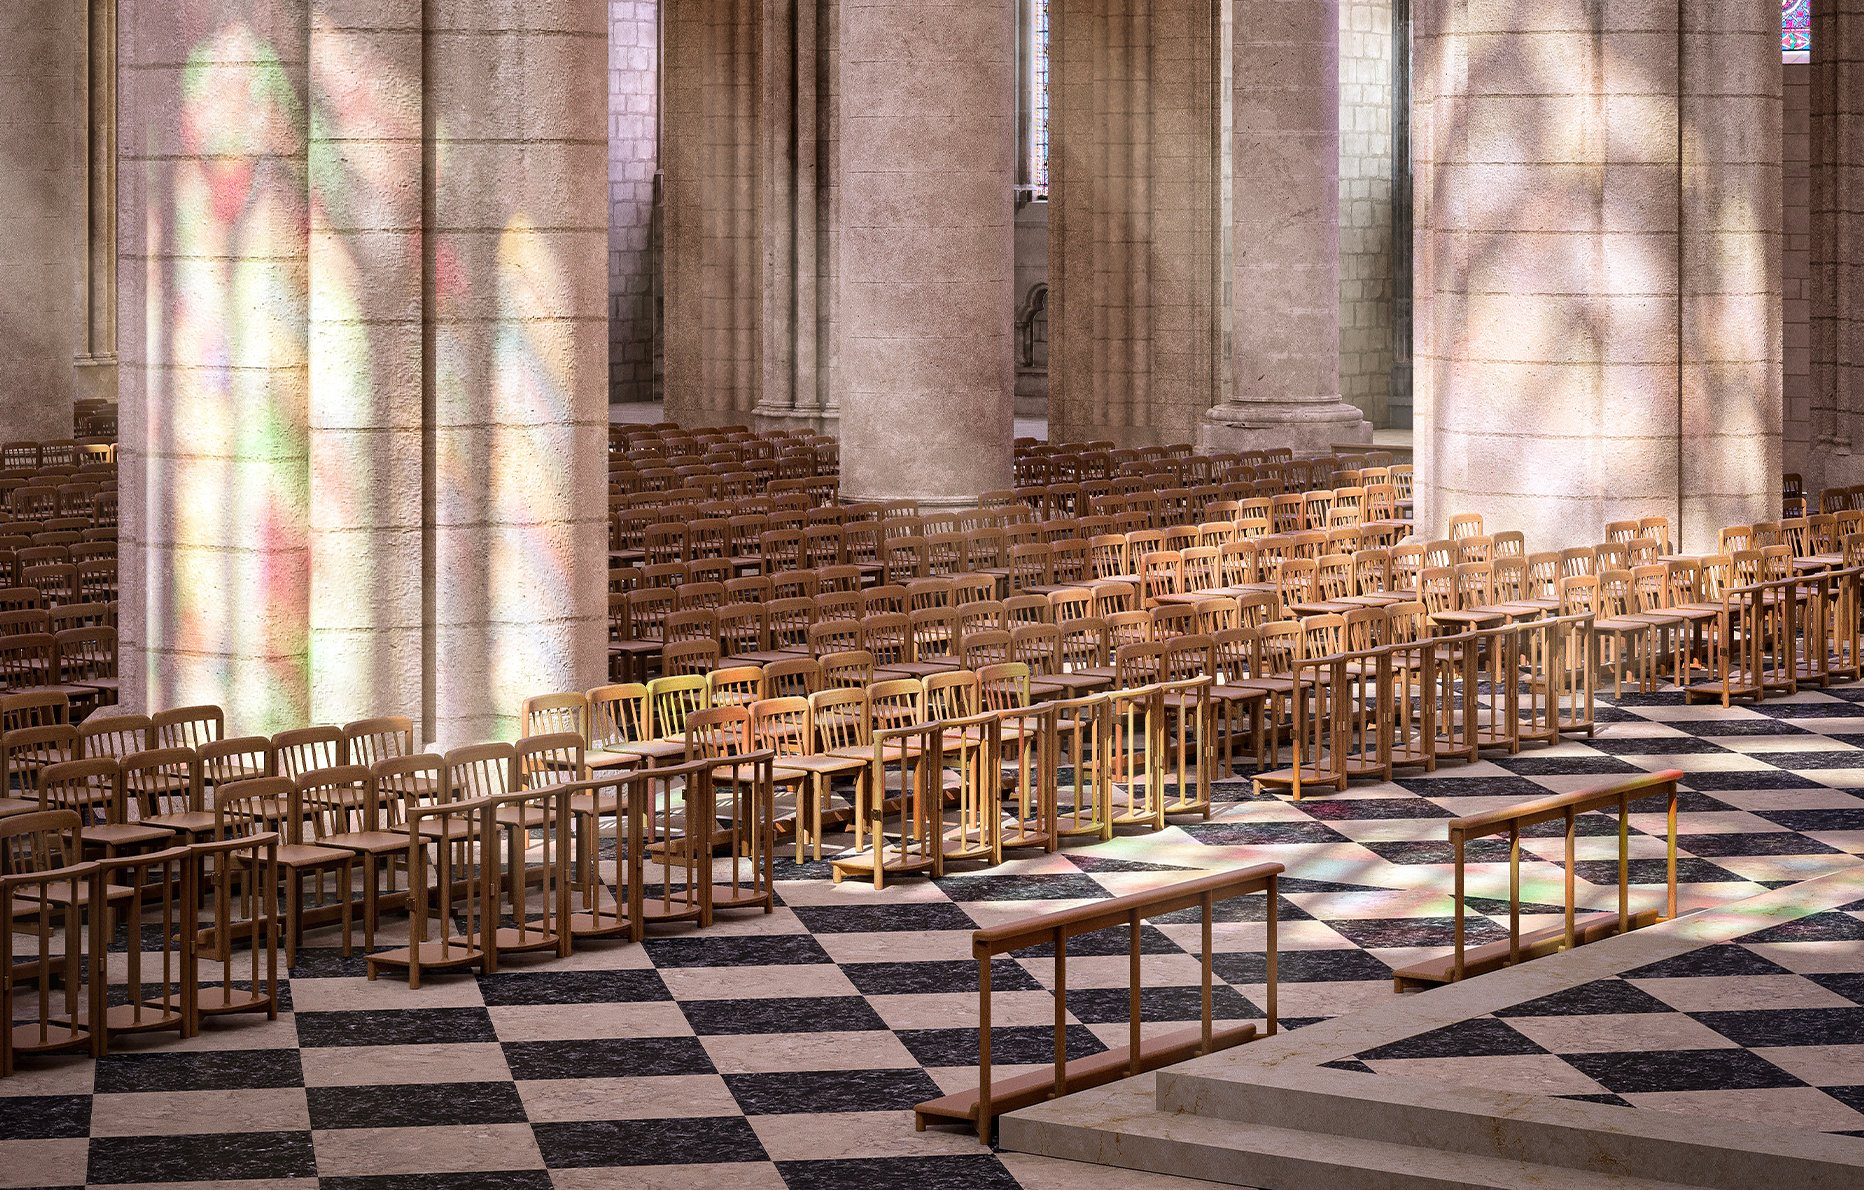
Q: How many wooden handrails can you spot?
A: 2